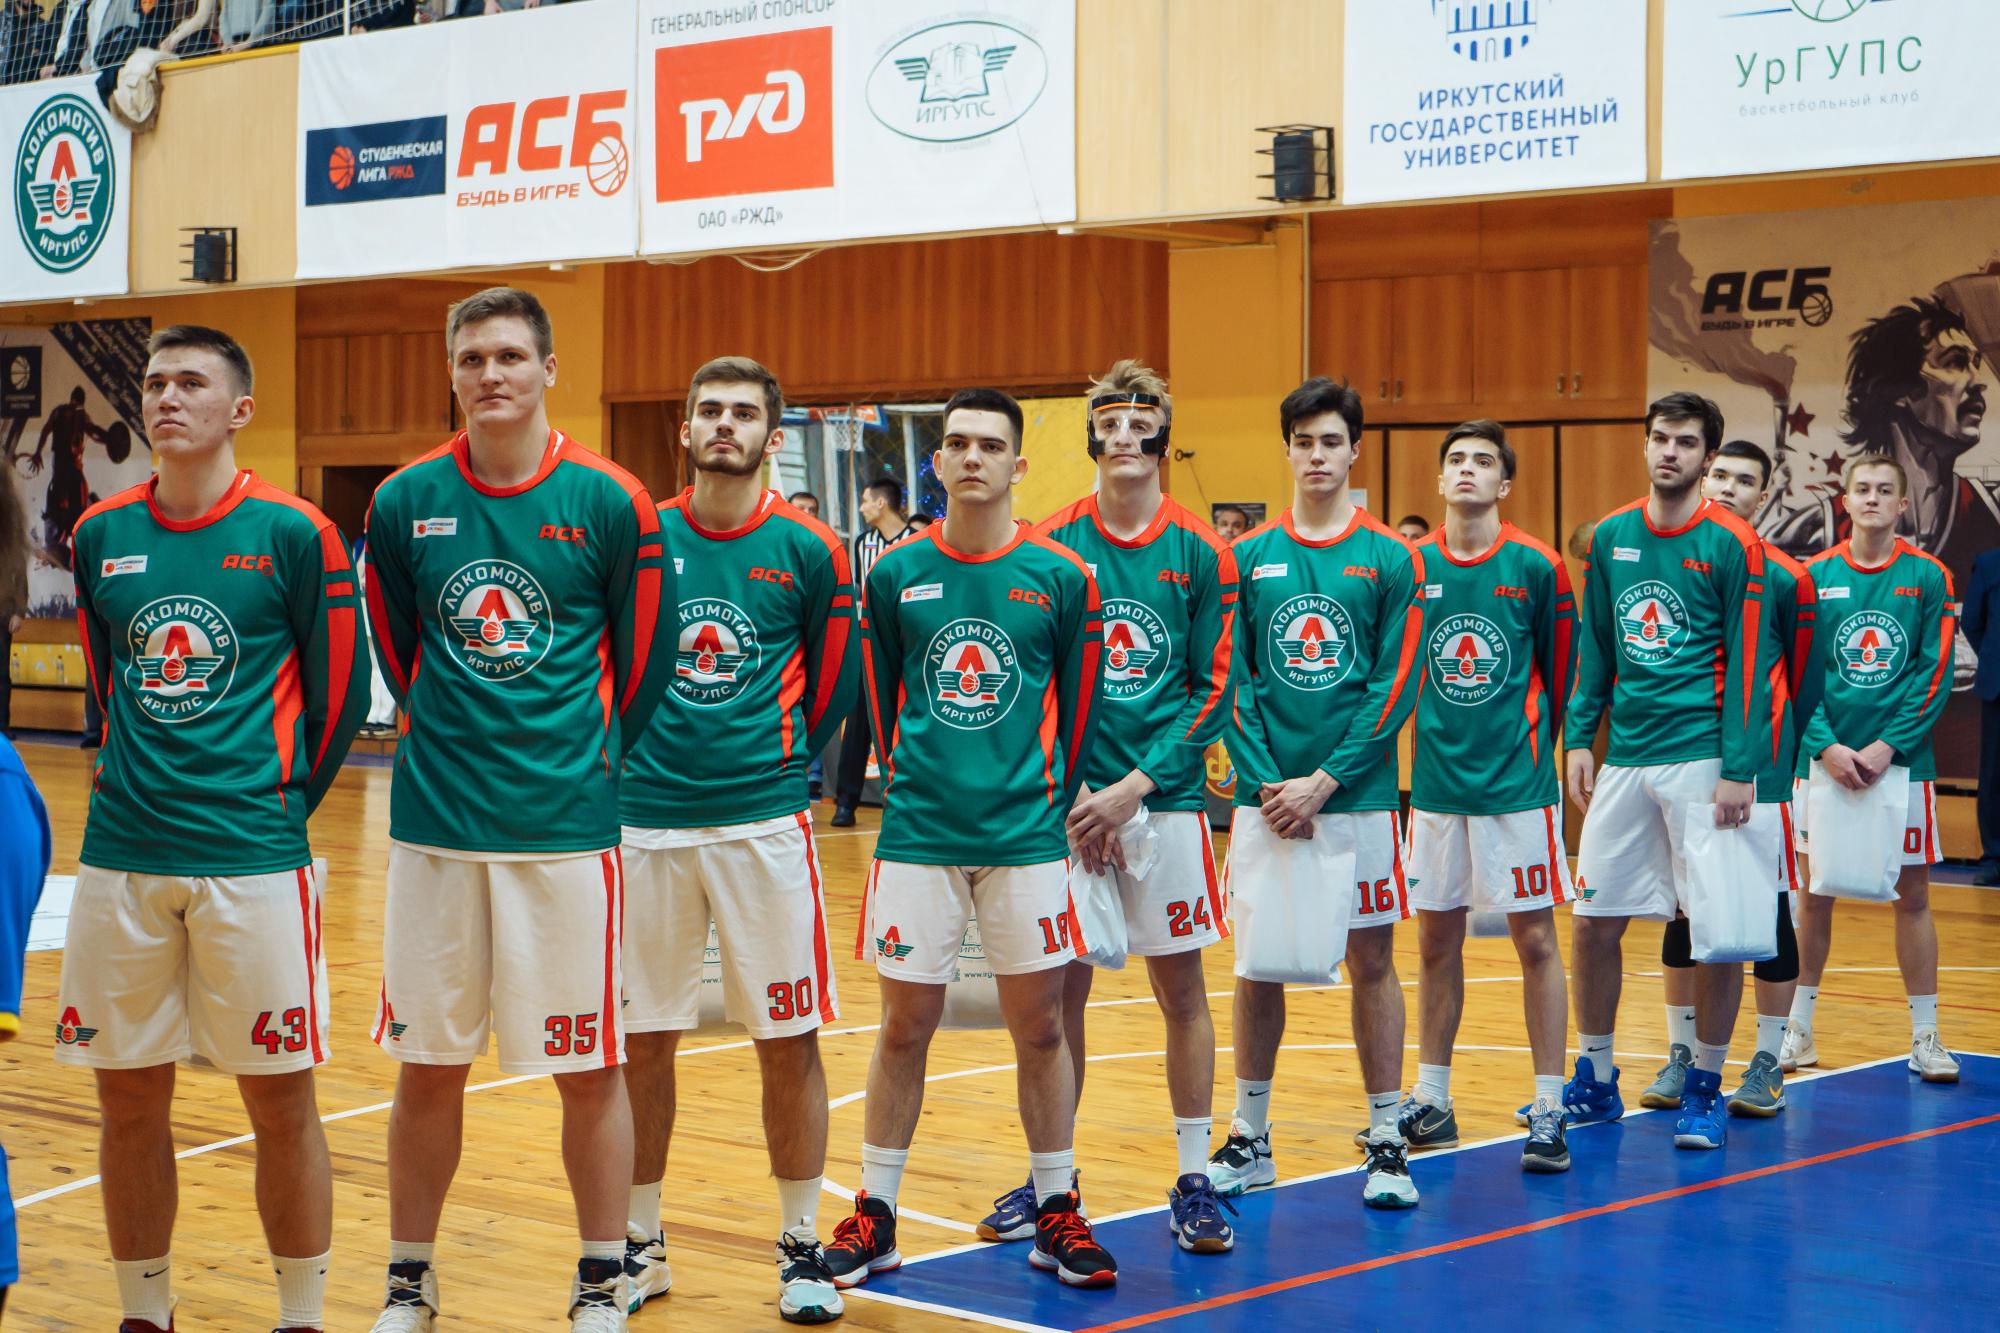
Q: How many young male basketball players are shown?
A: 10